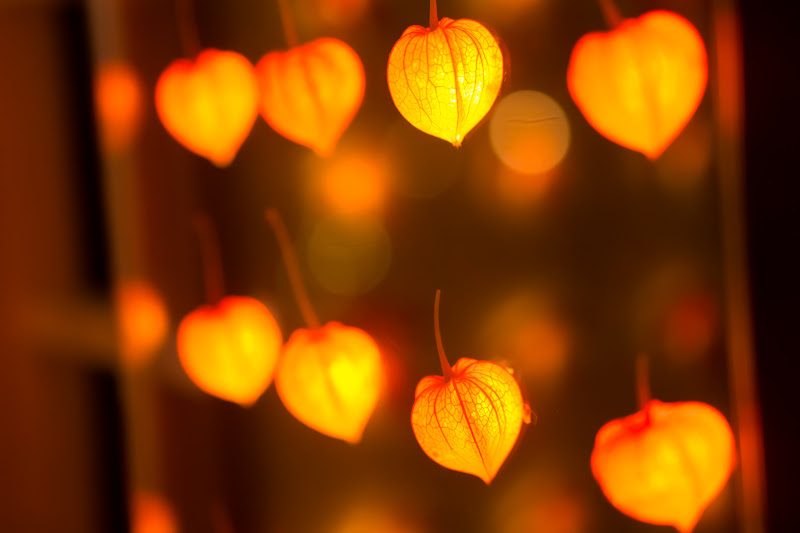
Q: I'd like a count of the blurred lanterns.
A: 6